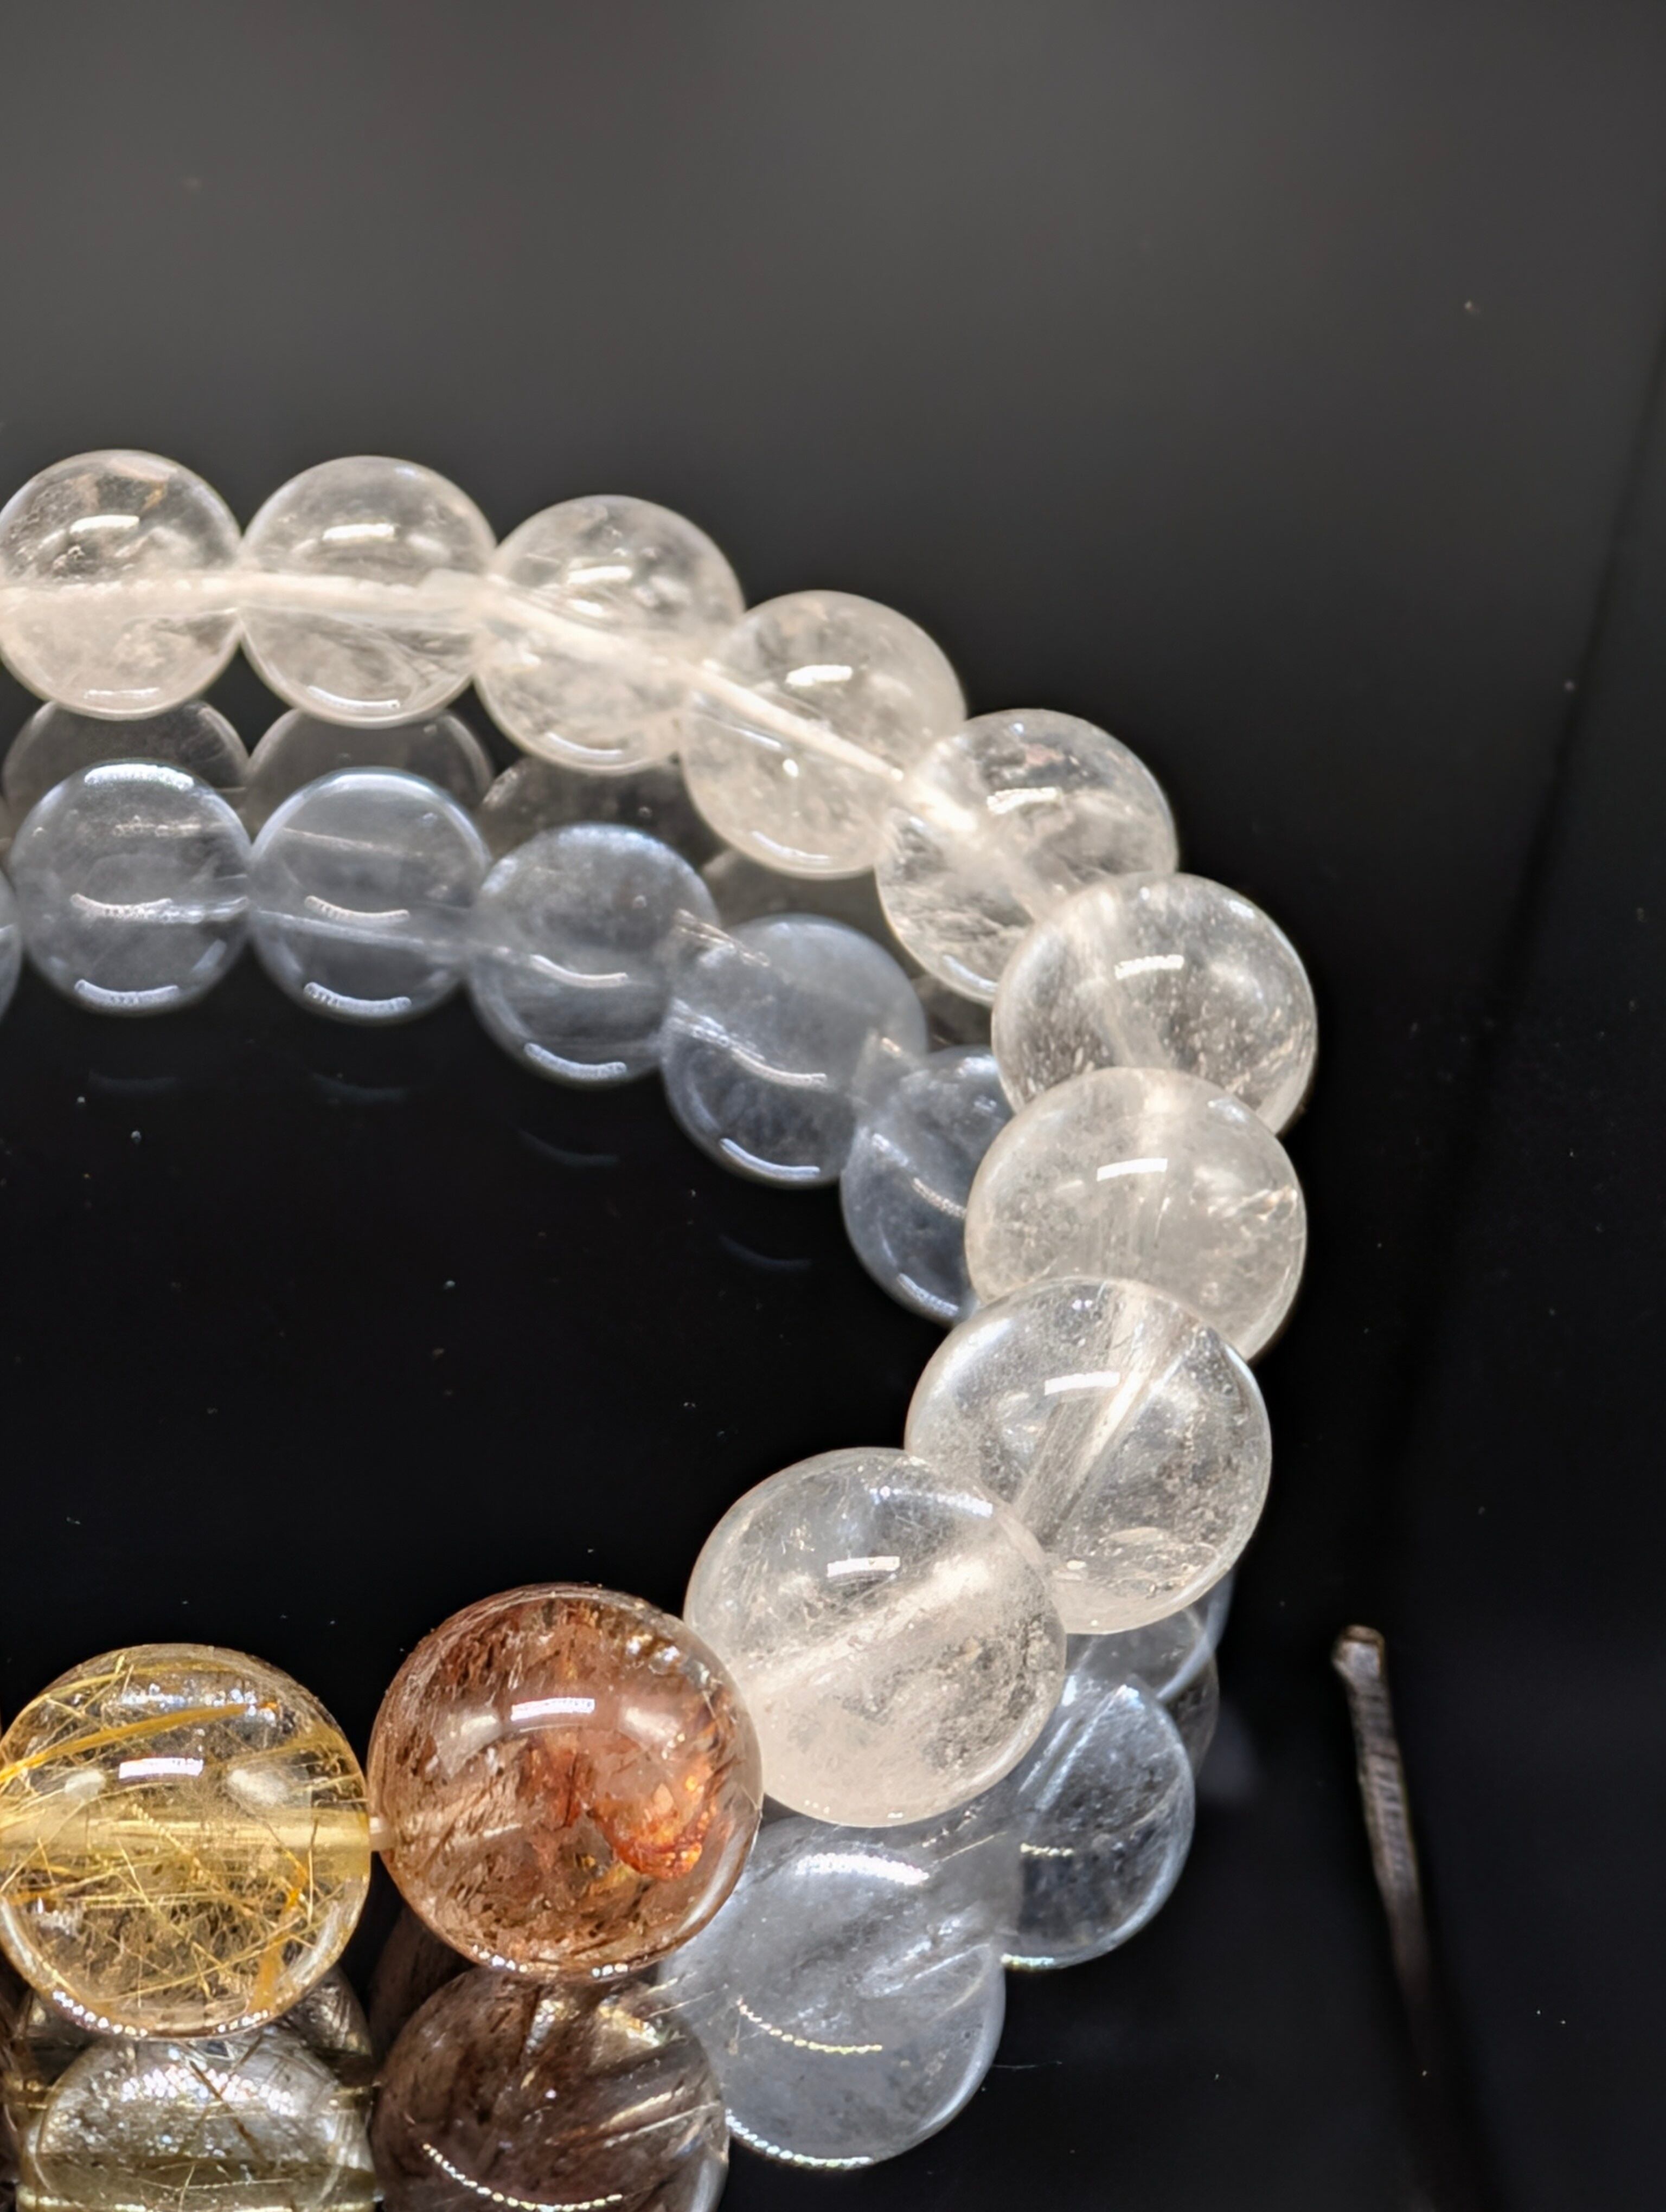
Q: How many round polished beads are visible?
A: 11